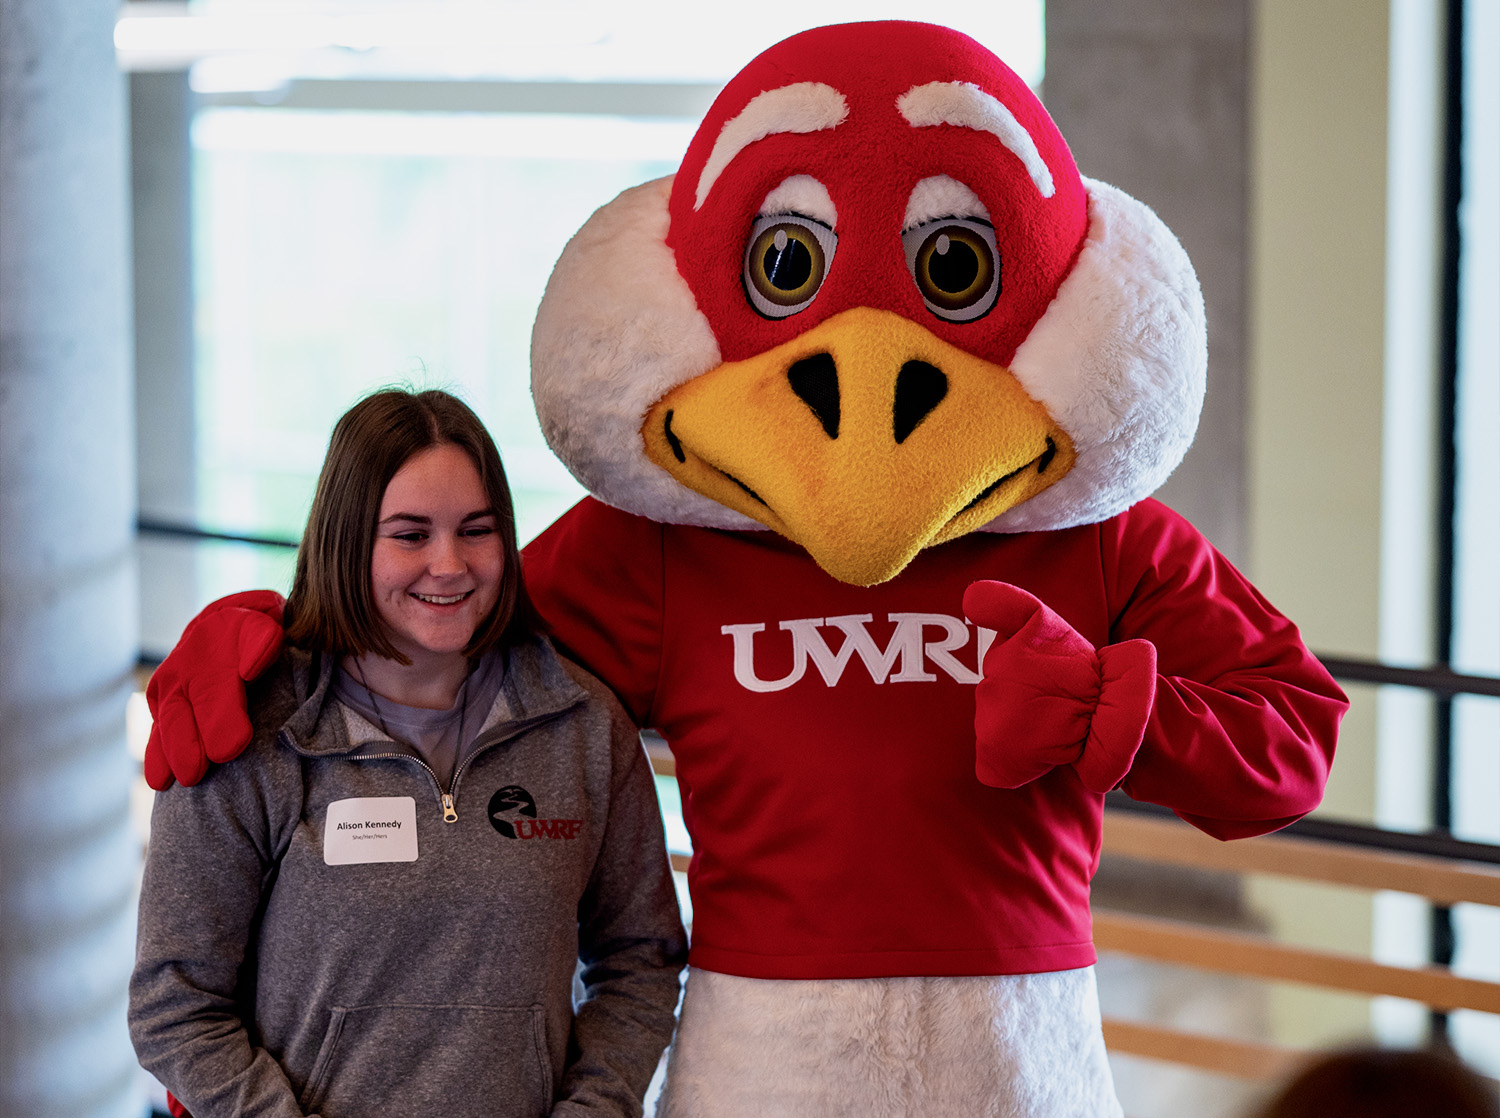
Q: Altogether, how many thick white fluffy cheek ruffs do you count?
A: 2